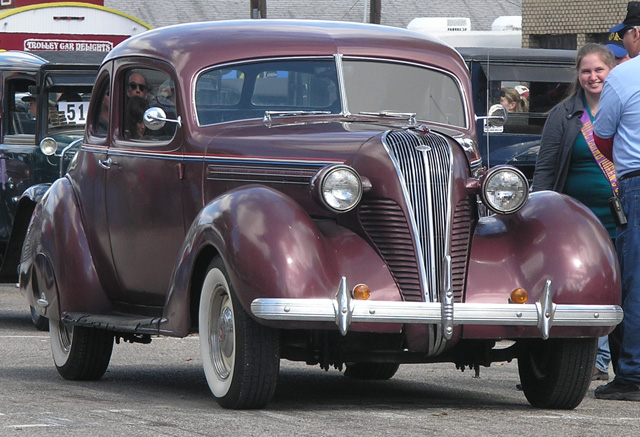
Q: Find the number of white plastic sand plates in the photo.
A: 0